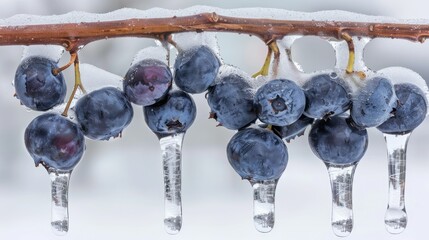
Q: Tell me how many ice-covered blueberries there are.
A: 14